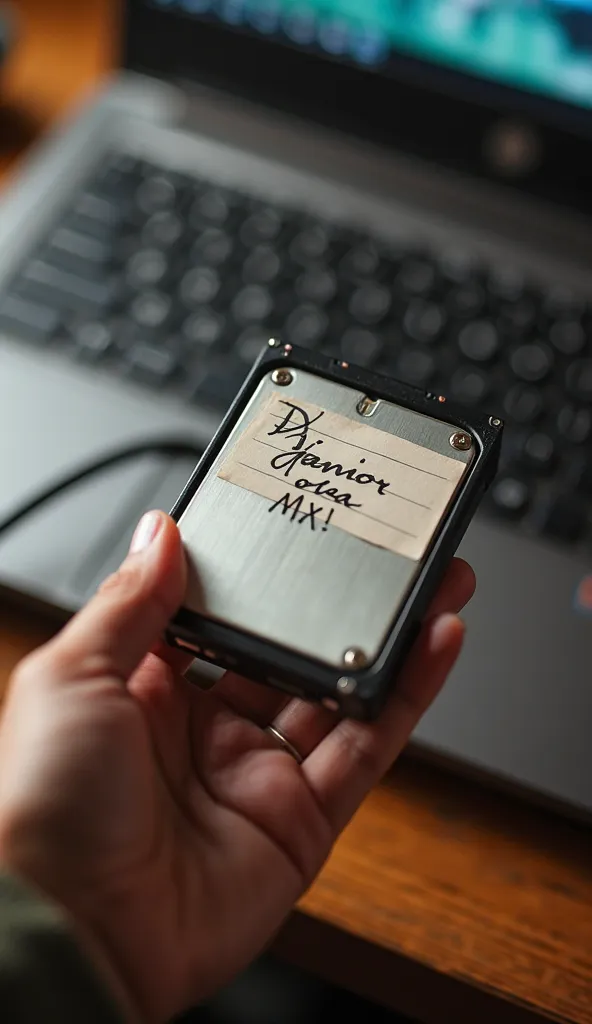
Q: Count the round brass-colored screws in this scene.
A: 3